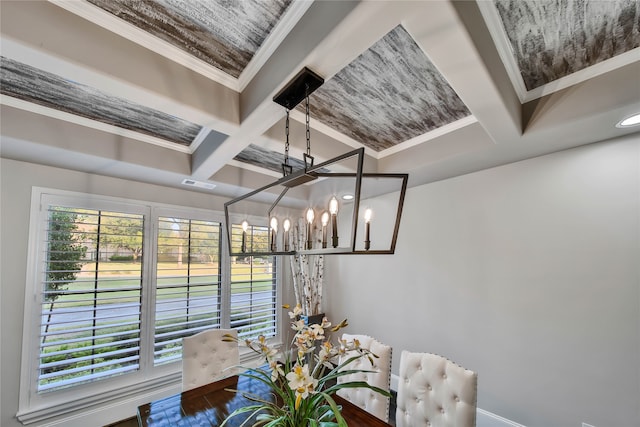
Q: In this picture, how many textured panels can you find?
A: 5